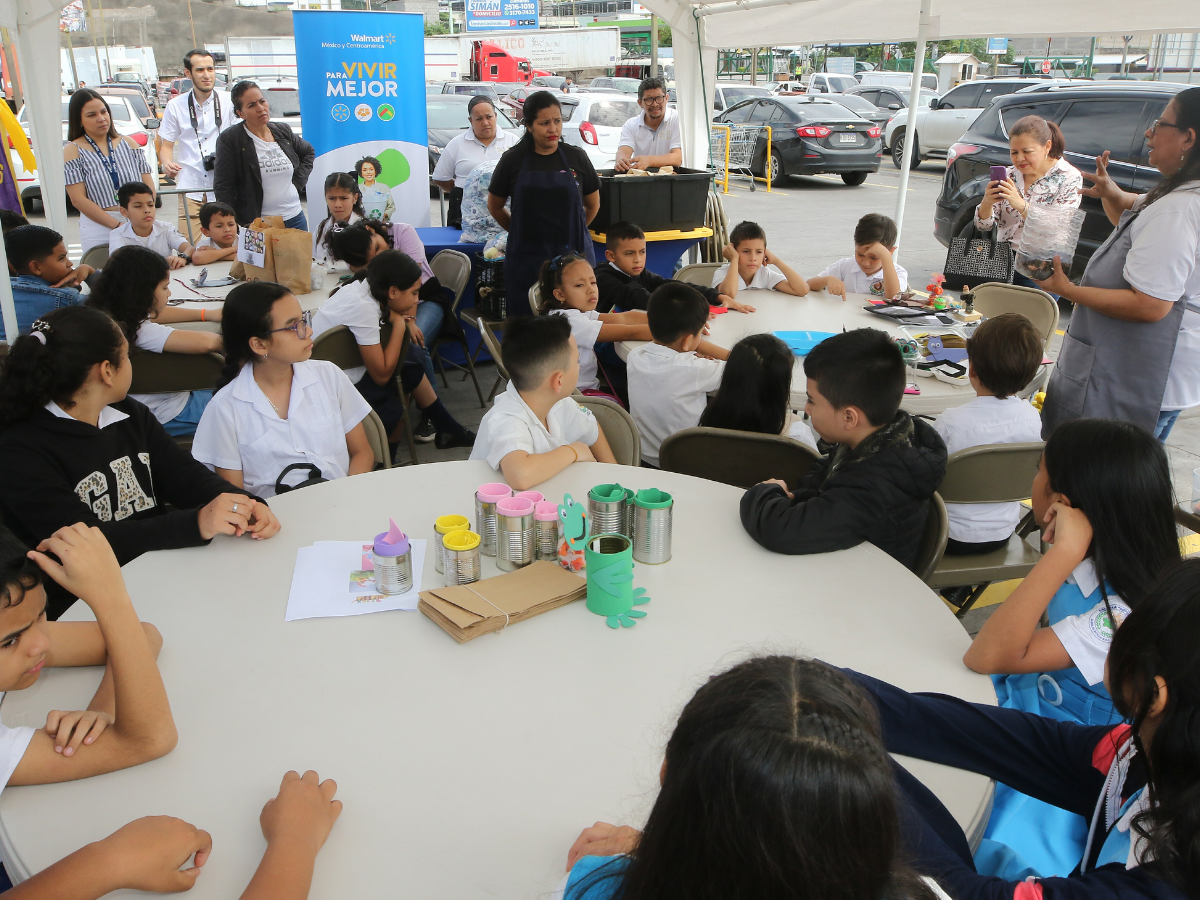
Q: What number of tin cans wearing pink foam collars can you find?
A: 4